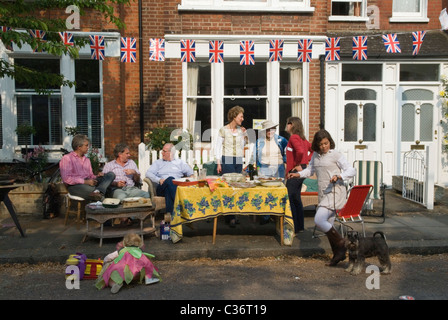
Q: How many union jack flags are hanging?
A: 15